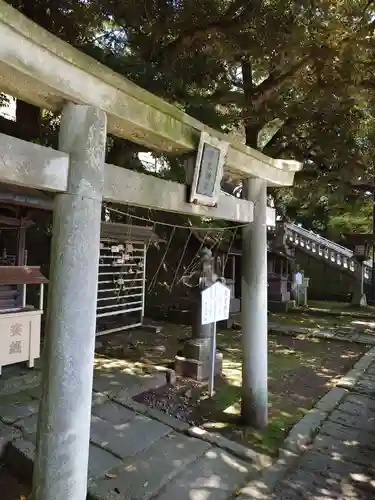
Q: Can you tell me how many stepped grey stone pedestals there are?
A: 1